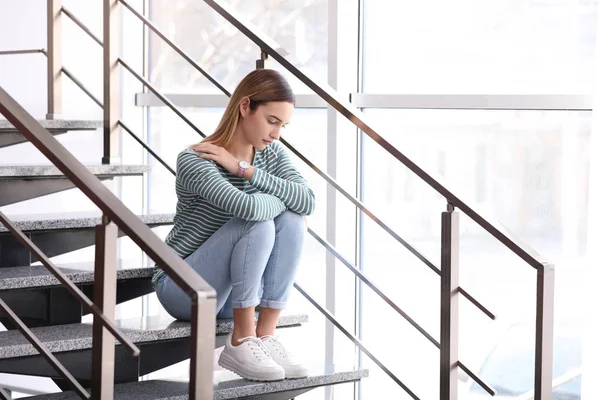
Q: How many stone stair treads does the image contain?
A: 6